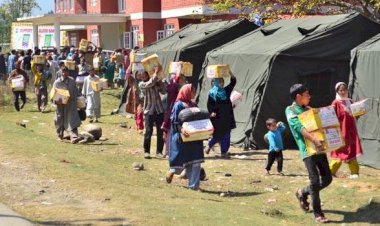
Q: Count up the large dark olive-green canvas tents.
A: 3